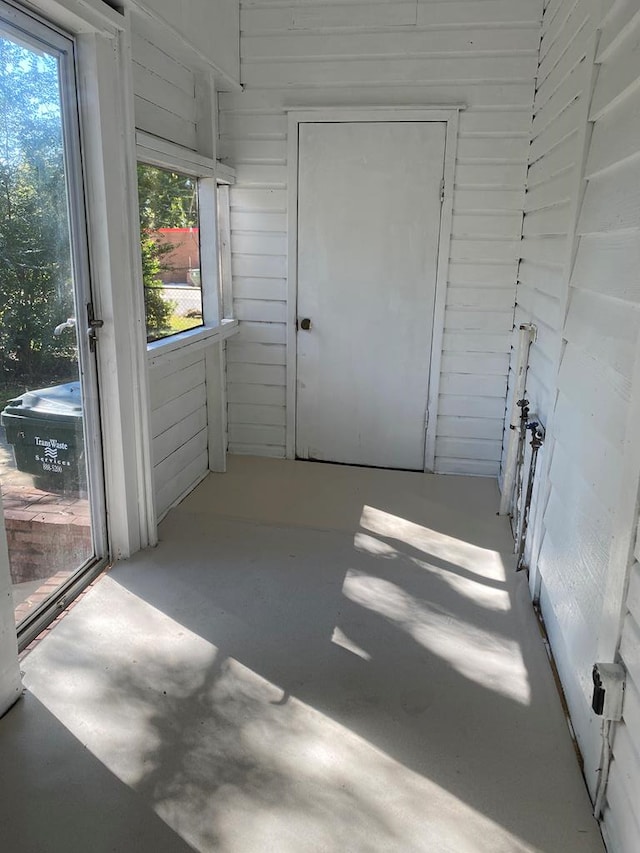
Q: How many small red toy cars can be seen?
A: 0